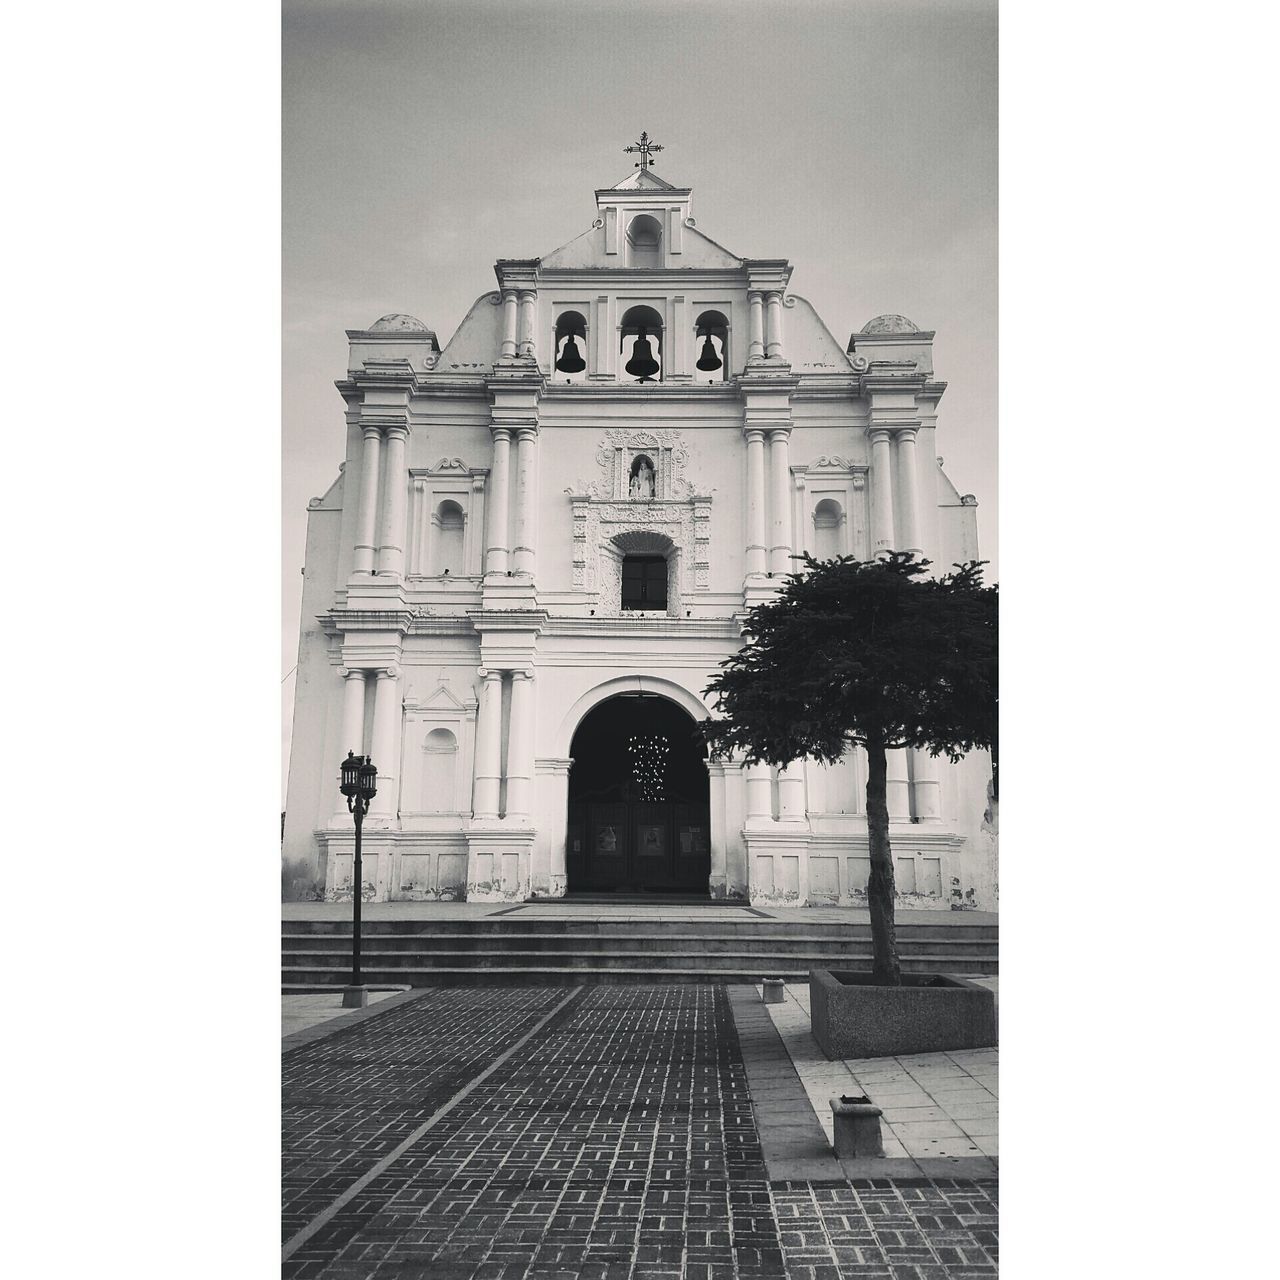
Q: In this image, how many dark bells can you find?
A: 3